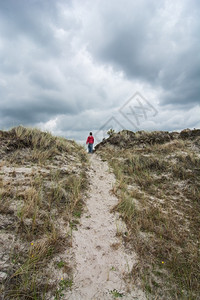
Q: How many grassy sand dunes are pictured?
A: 2